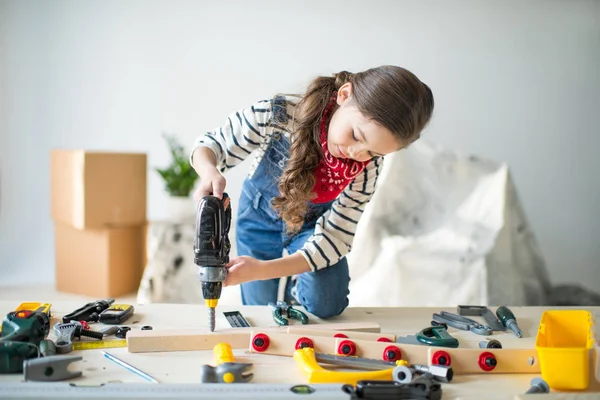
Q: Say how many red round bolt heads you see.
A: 8